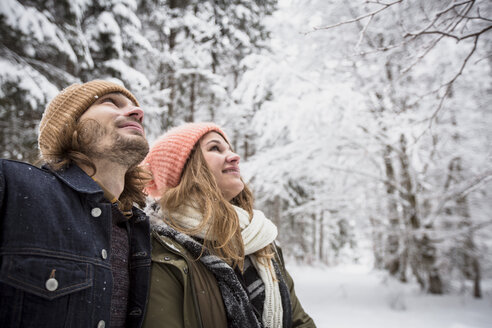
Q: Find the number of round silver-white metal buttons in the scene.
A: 4